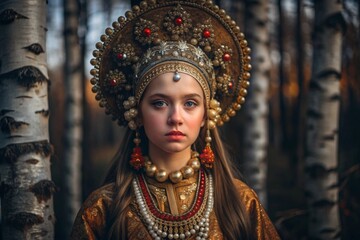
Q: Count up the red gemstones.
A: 7